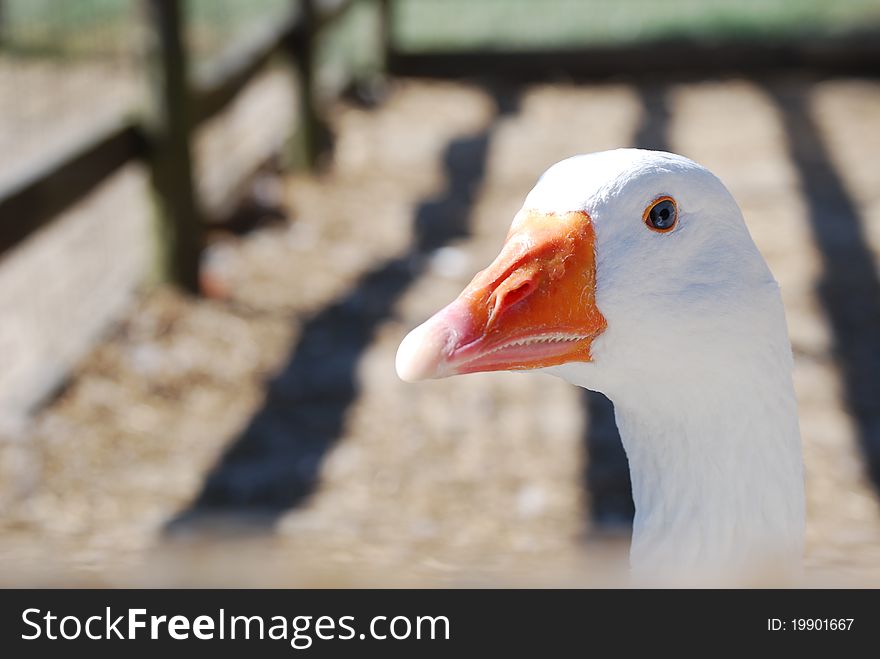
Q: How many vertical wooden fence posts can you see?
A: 3